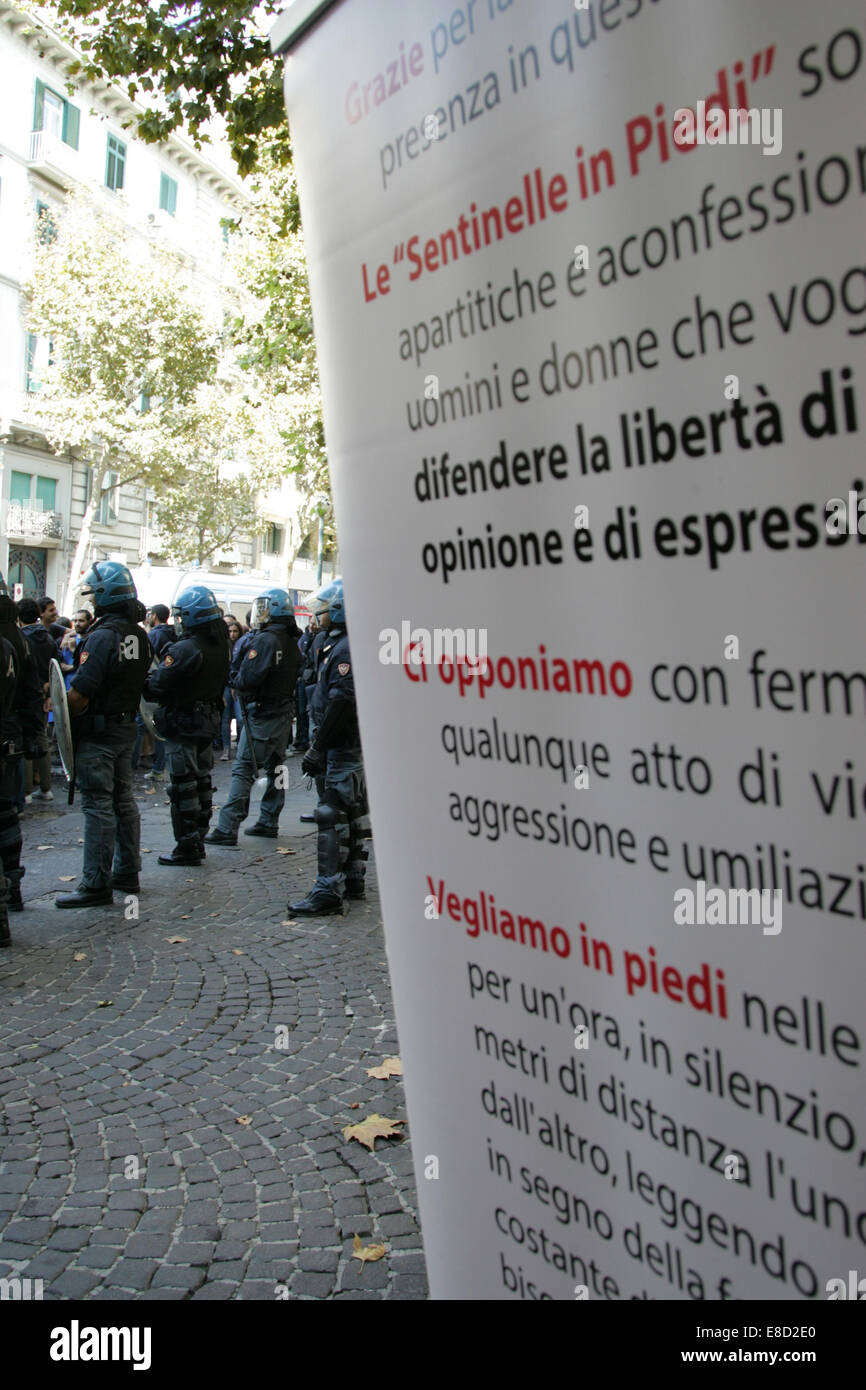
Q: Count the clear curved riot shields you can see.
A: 2